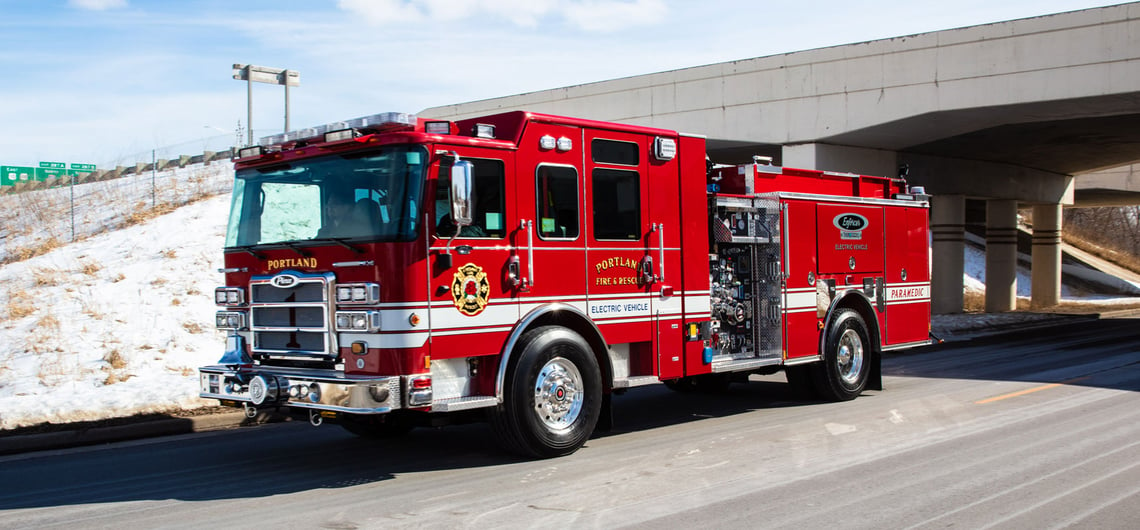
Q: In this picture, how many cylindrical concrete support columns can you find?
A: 3